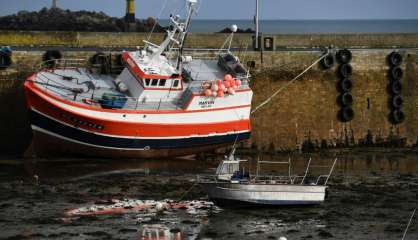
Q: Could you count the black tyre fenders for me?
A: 14